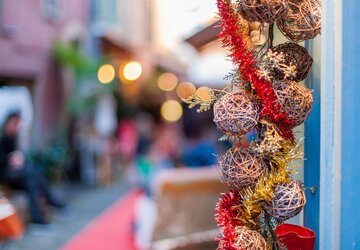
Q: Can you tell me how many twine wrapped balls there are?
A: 8